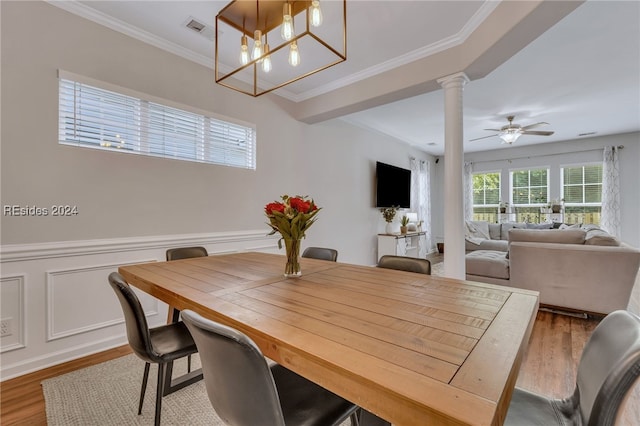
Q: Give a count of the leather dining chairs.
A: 6